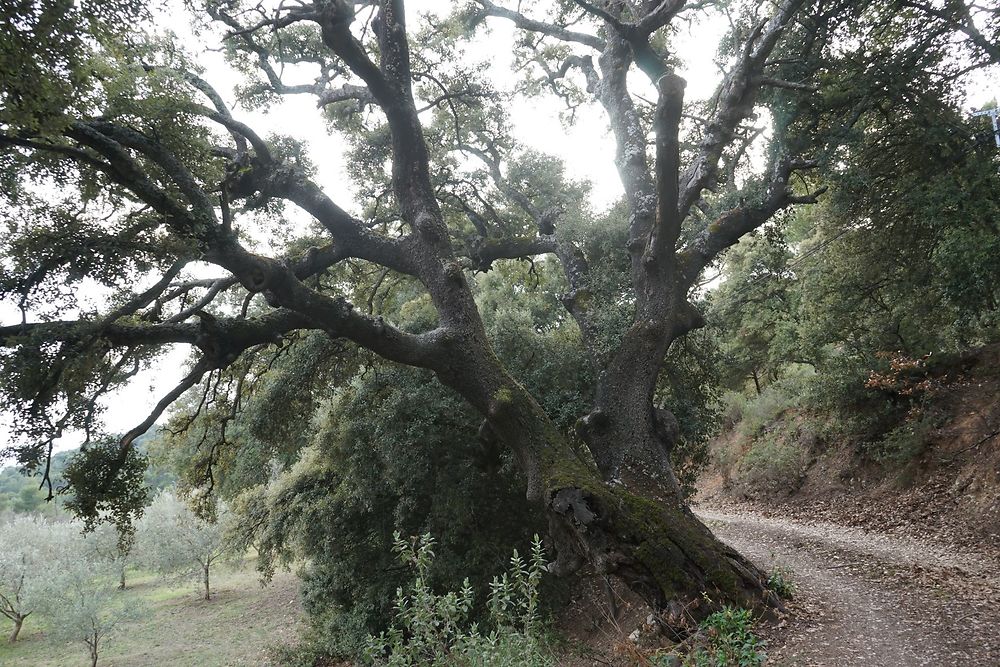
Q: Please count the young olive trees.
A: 4